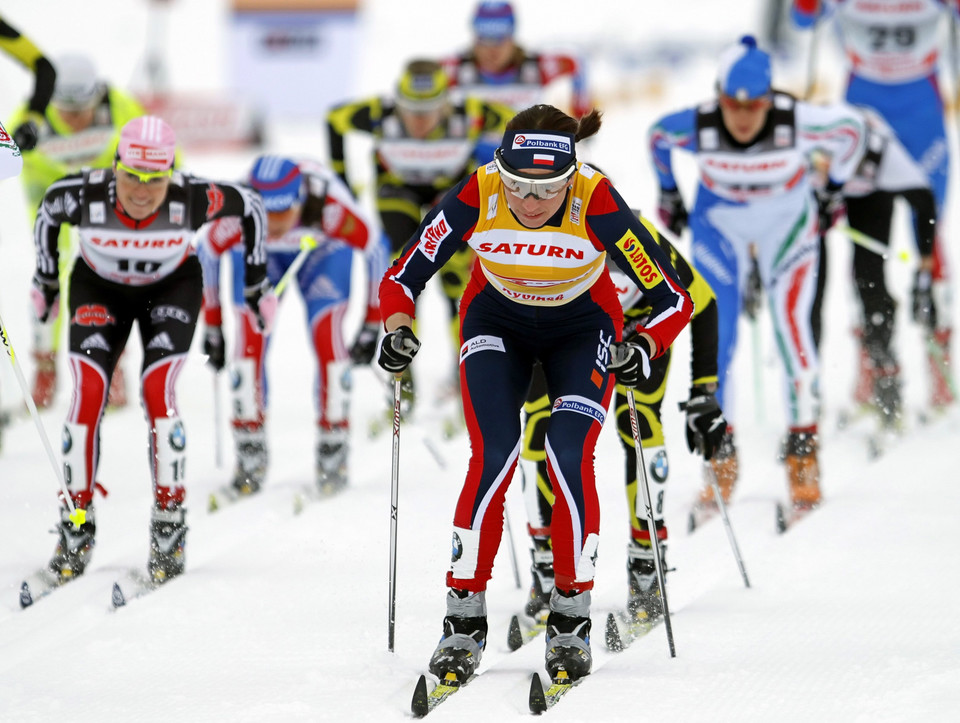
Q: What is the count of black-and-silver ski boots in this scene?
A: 8